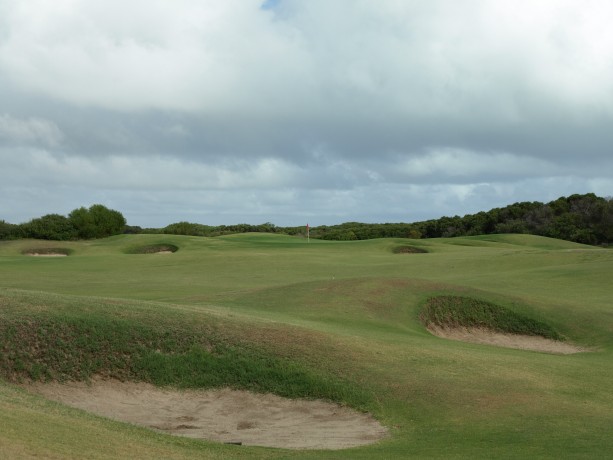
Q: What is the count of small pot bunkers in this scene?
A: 3